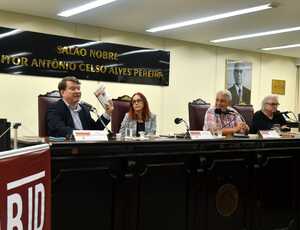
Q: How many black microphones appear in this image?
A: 4